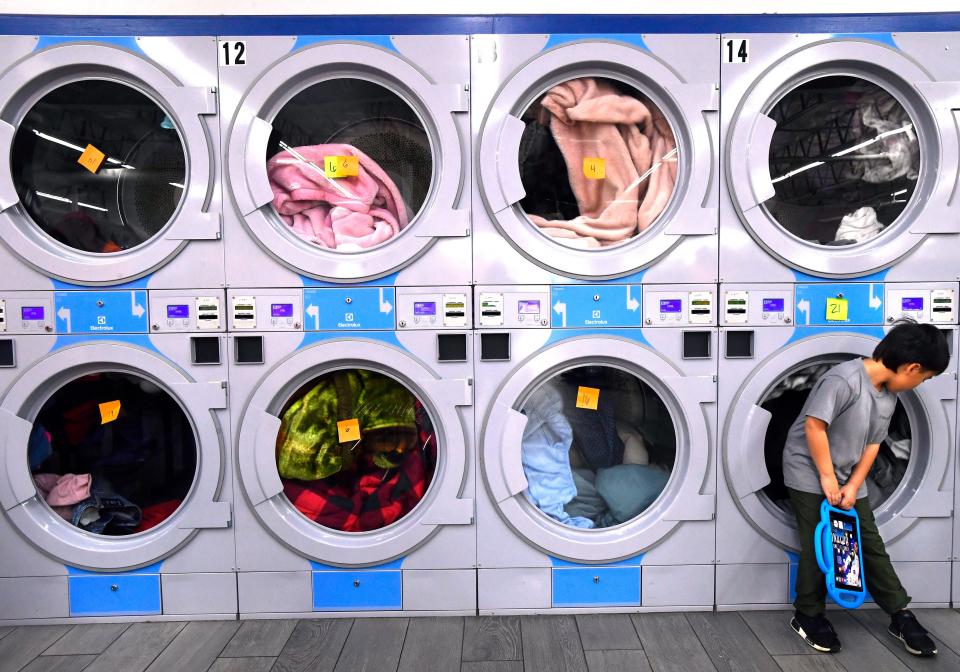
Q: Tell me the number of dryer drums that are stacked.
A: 8